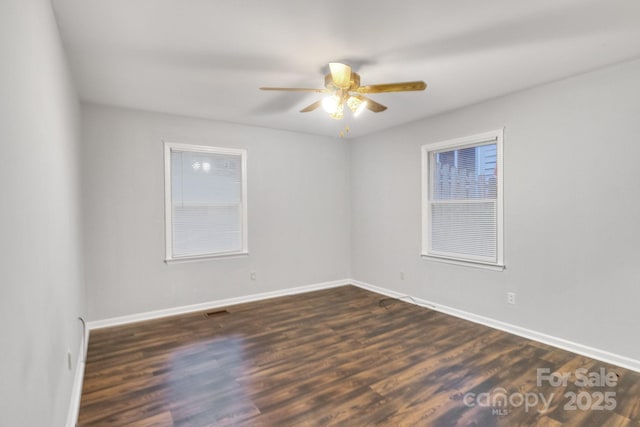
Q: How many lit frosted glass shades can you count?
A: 3